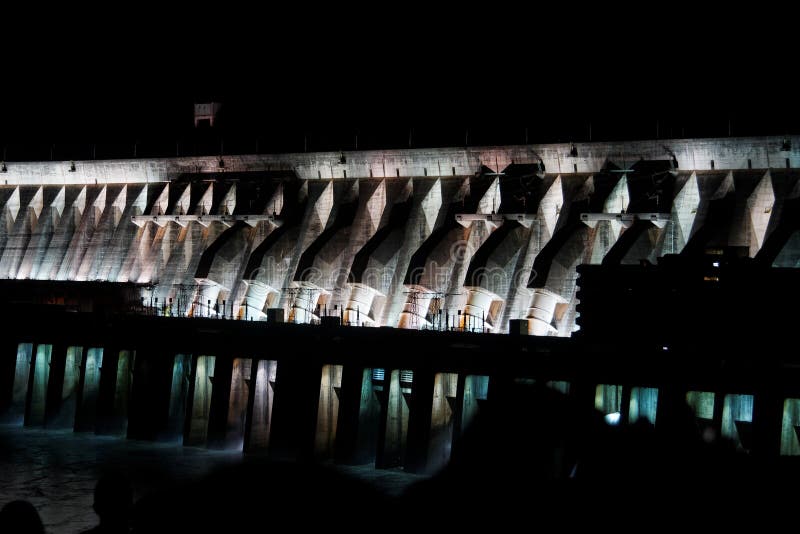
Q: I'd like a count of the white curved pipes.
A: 7